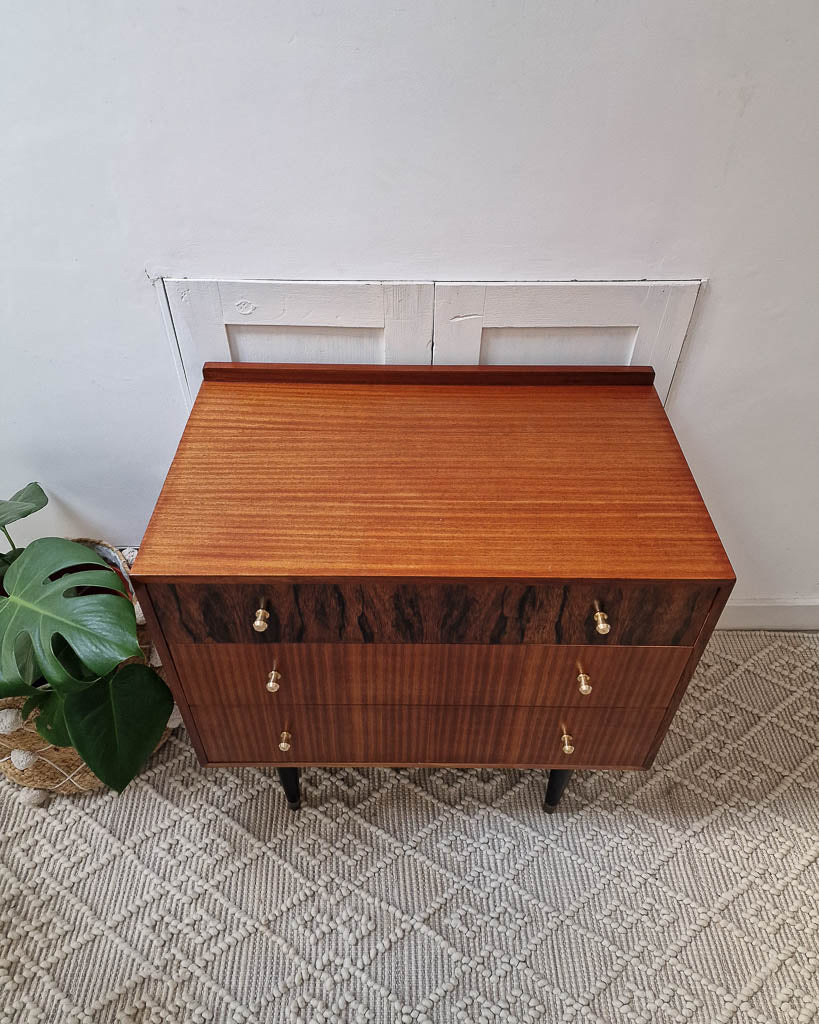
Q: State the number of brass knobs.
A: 6